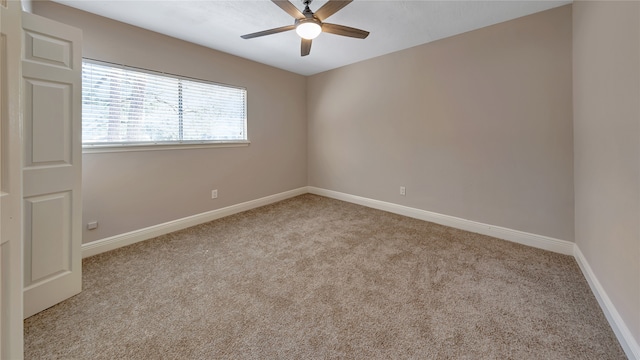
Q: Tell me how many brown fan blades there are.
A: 5